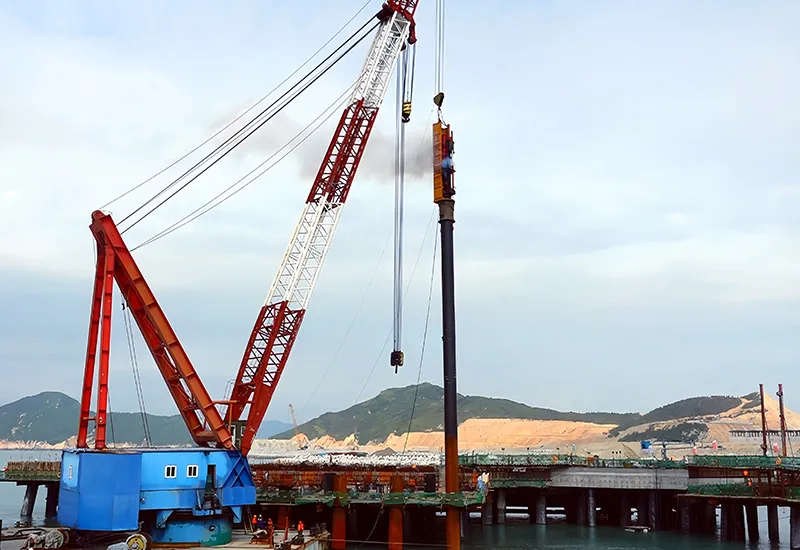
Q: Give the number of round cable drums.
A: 2